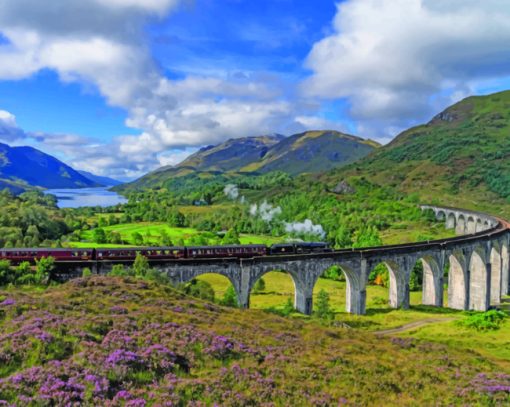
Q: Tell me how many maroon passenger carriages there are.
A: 3